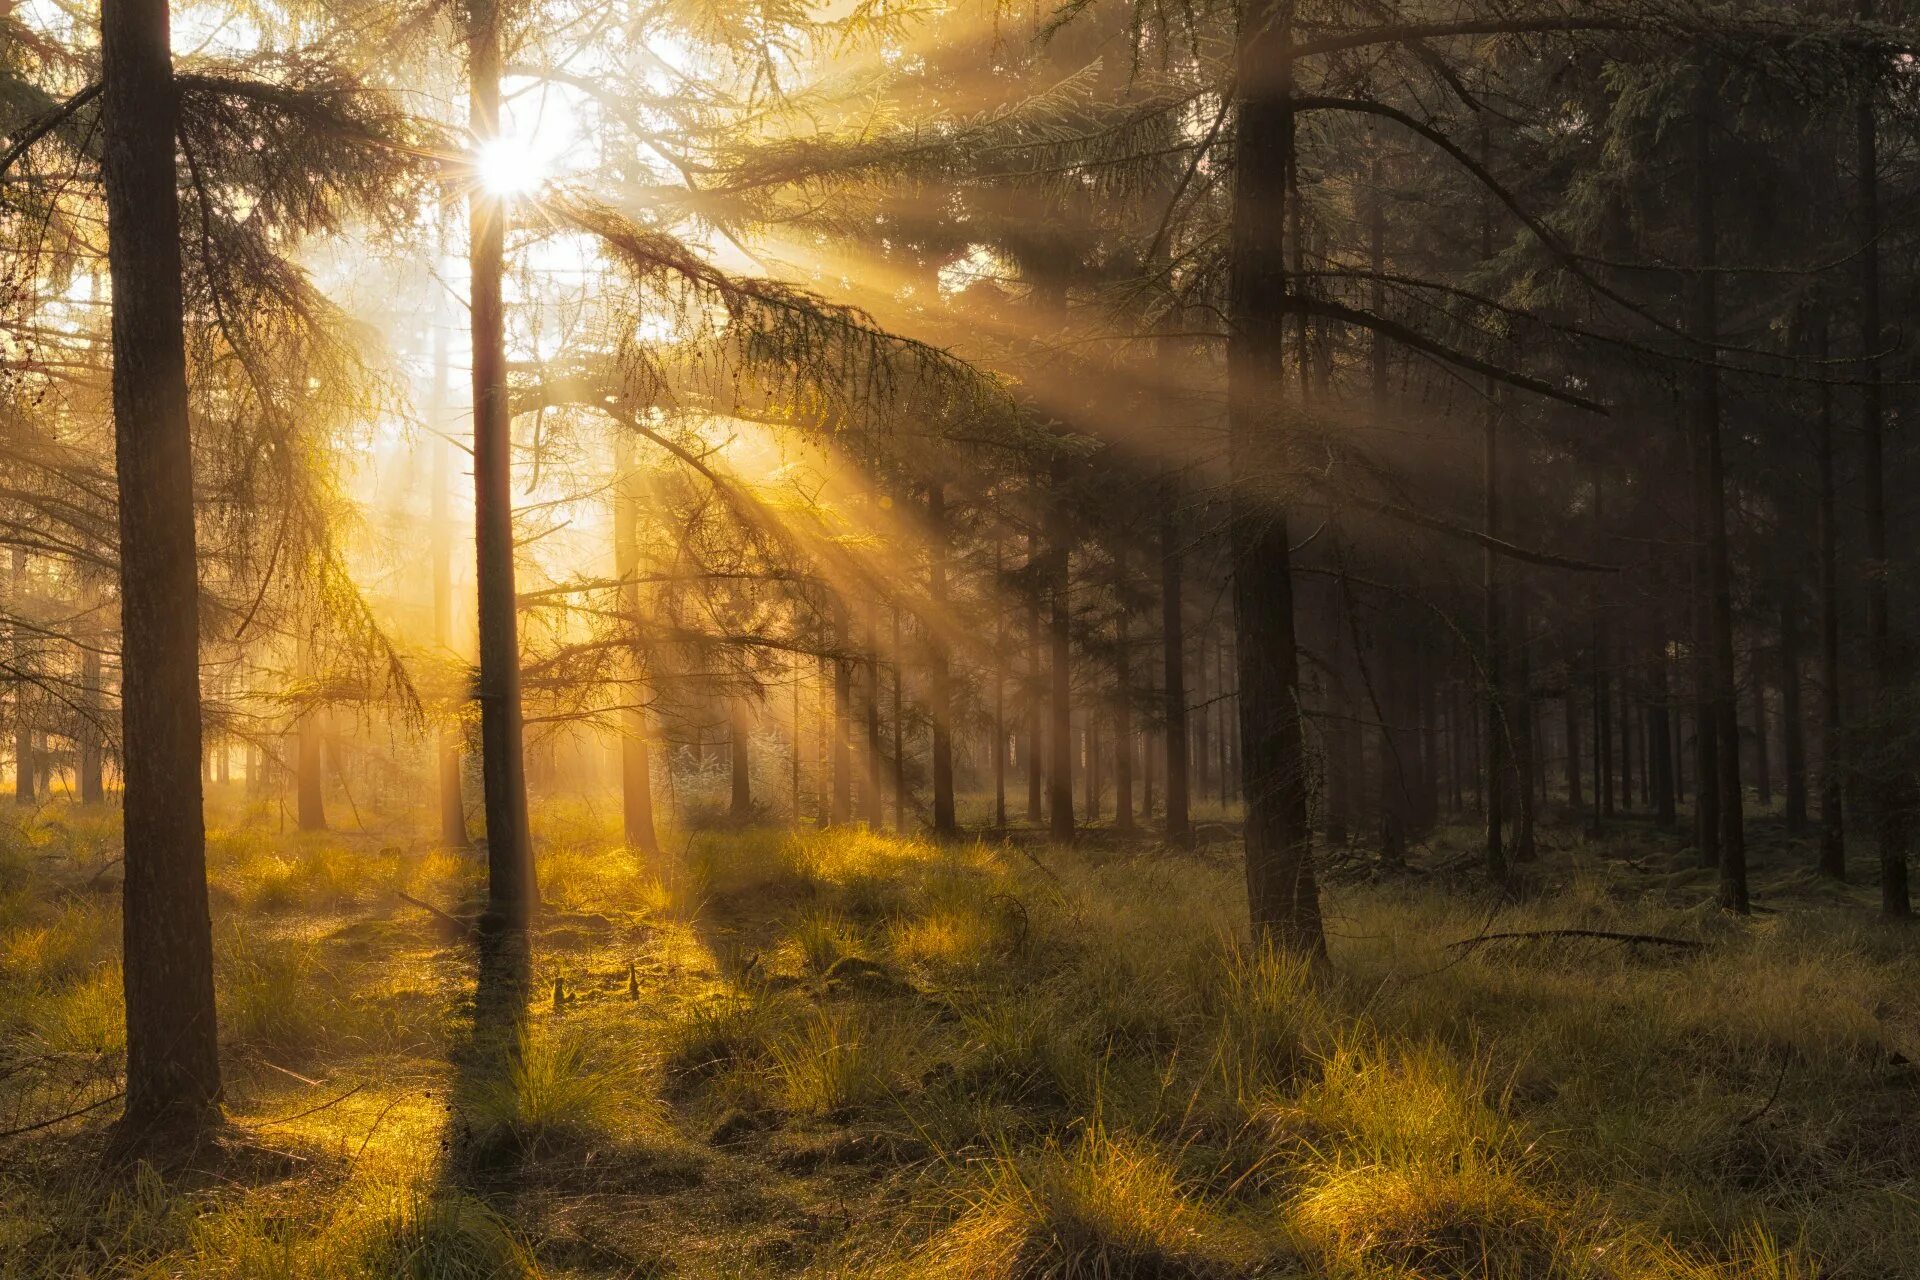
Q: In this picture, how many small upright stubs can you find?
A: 2